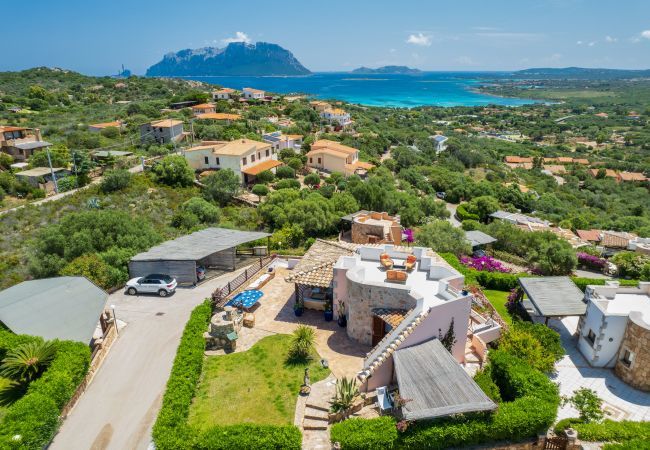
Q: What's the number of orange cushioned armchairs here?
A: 2